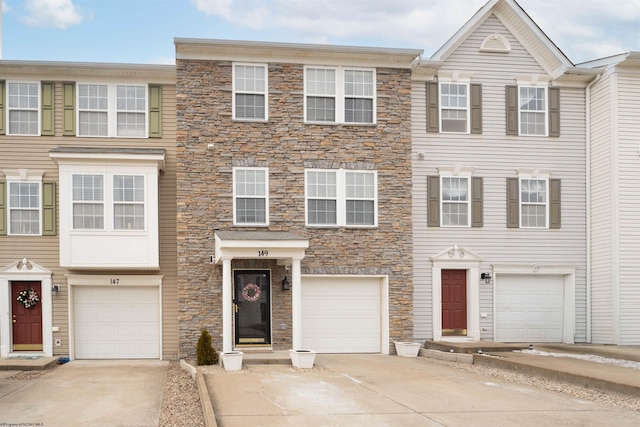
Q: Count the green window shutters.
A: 6